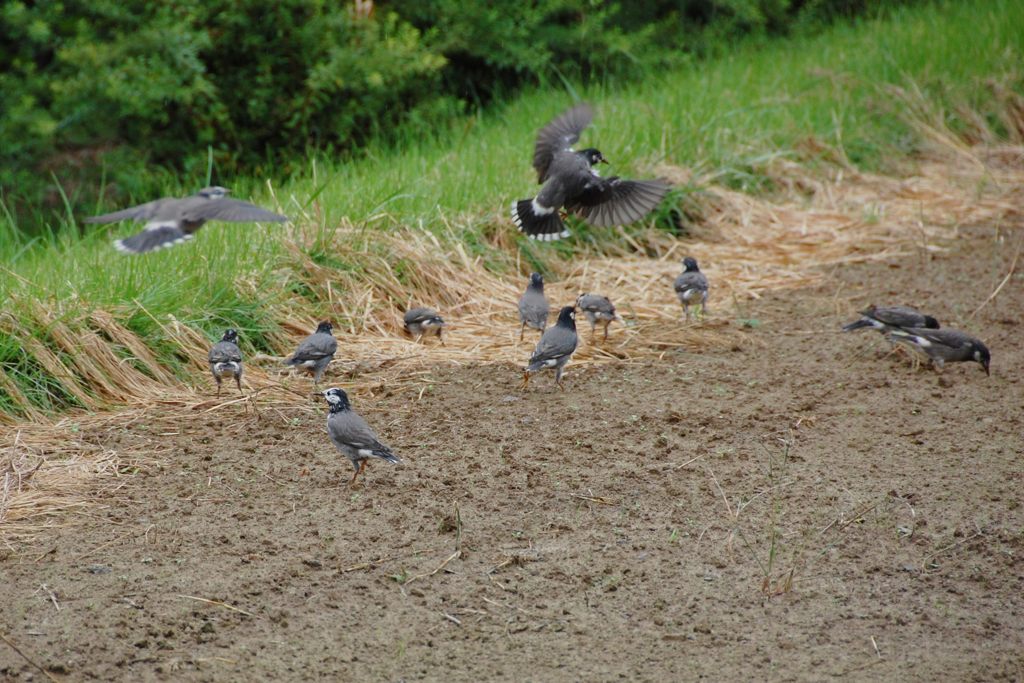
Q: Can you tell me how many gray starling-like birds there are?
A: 12